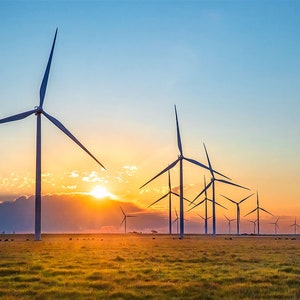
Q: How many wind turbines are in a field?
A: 14